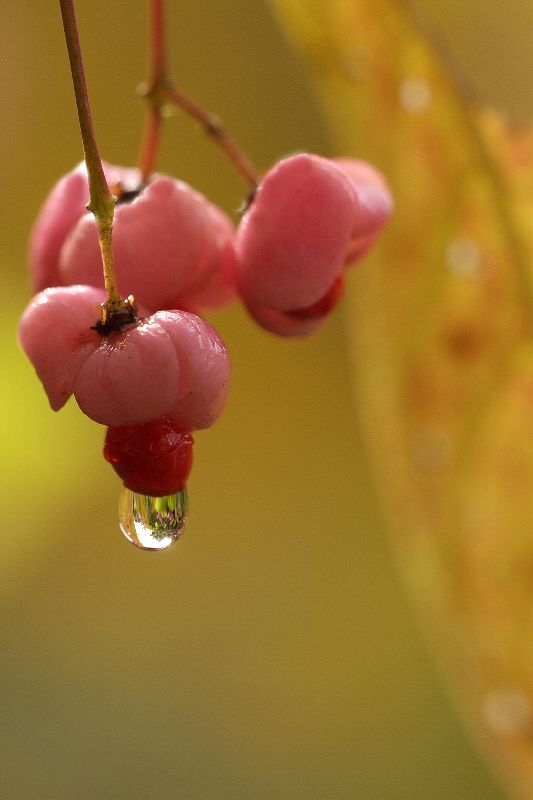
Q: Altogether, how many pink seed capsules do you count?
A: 3